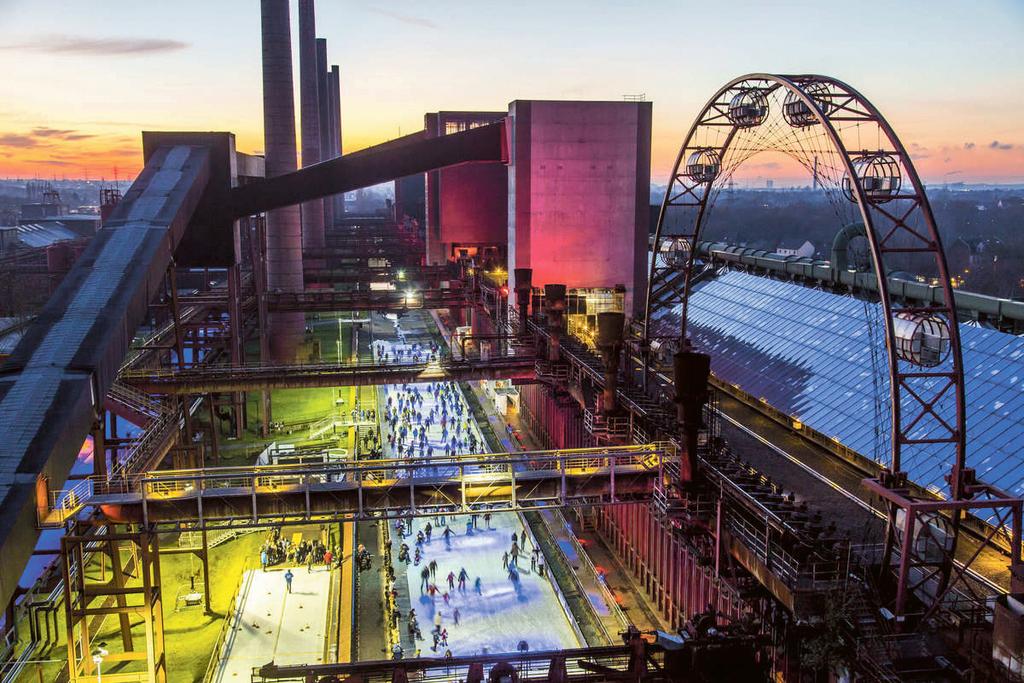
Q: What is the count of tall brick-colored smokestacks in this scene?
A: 5